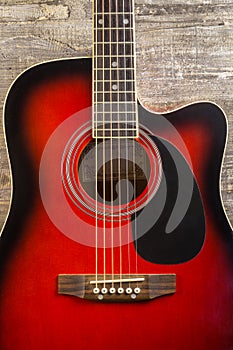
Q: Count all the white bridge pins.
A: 6